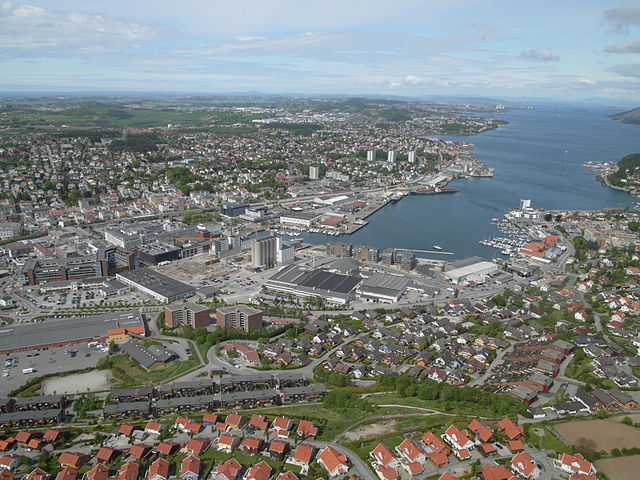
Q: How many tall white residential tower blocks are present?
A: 4